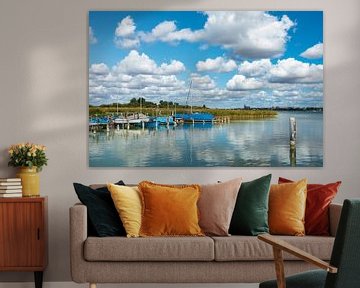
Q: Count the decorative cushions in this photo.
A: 7